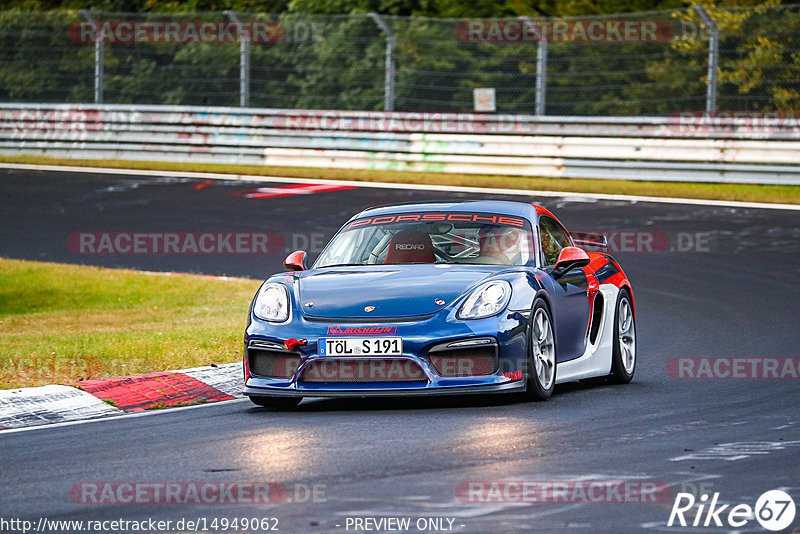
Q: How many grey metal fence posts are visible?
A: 5